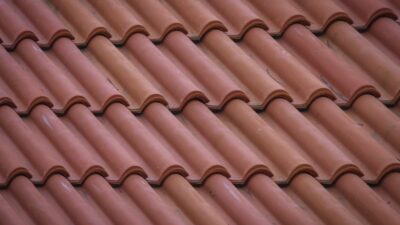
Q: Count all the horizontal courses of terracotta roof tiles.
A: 4